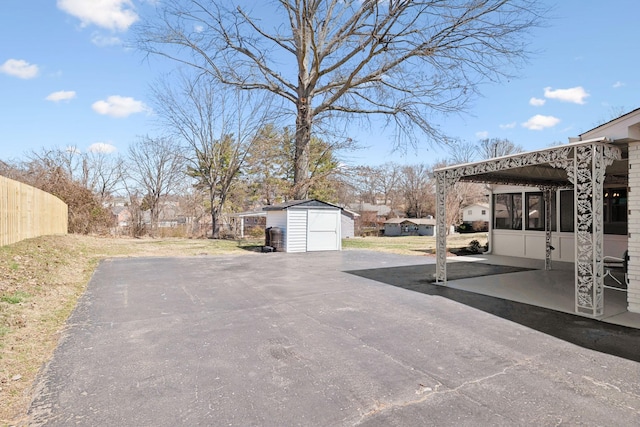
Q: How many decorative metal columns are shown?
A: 3